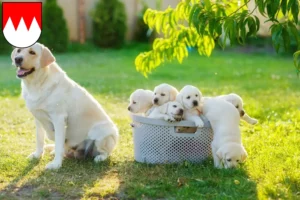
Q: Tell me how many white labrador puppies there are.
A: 6